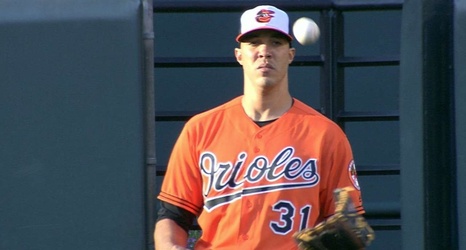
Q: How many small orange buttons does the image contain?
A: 4